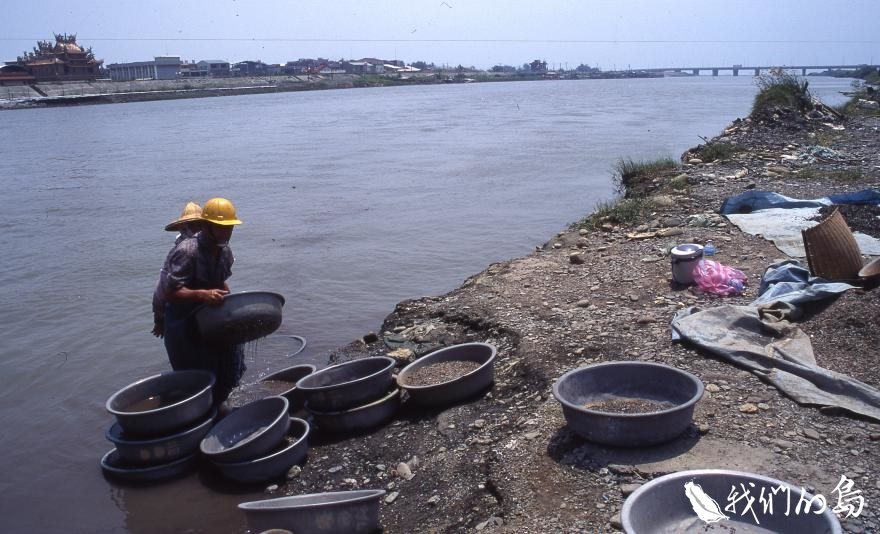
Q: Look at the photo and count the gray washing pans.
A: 14